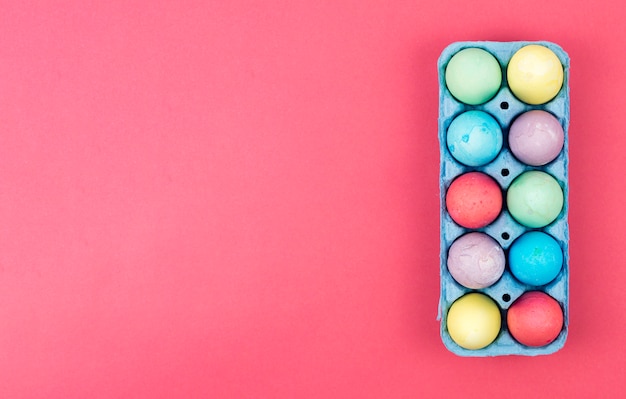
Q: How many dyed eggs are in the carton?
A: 10